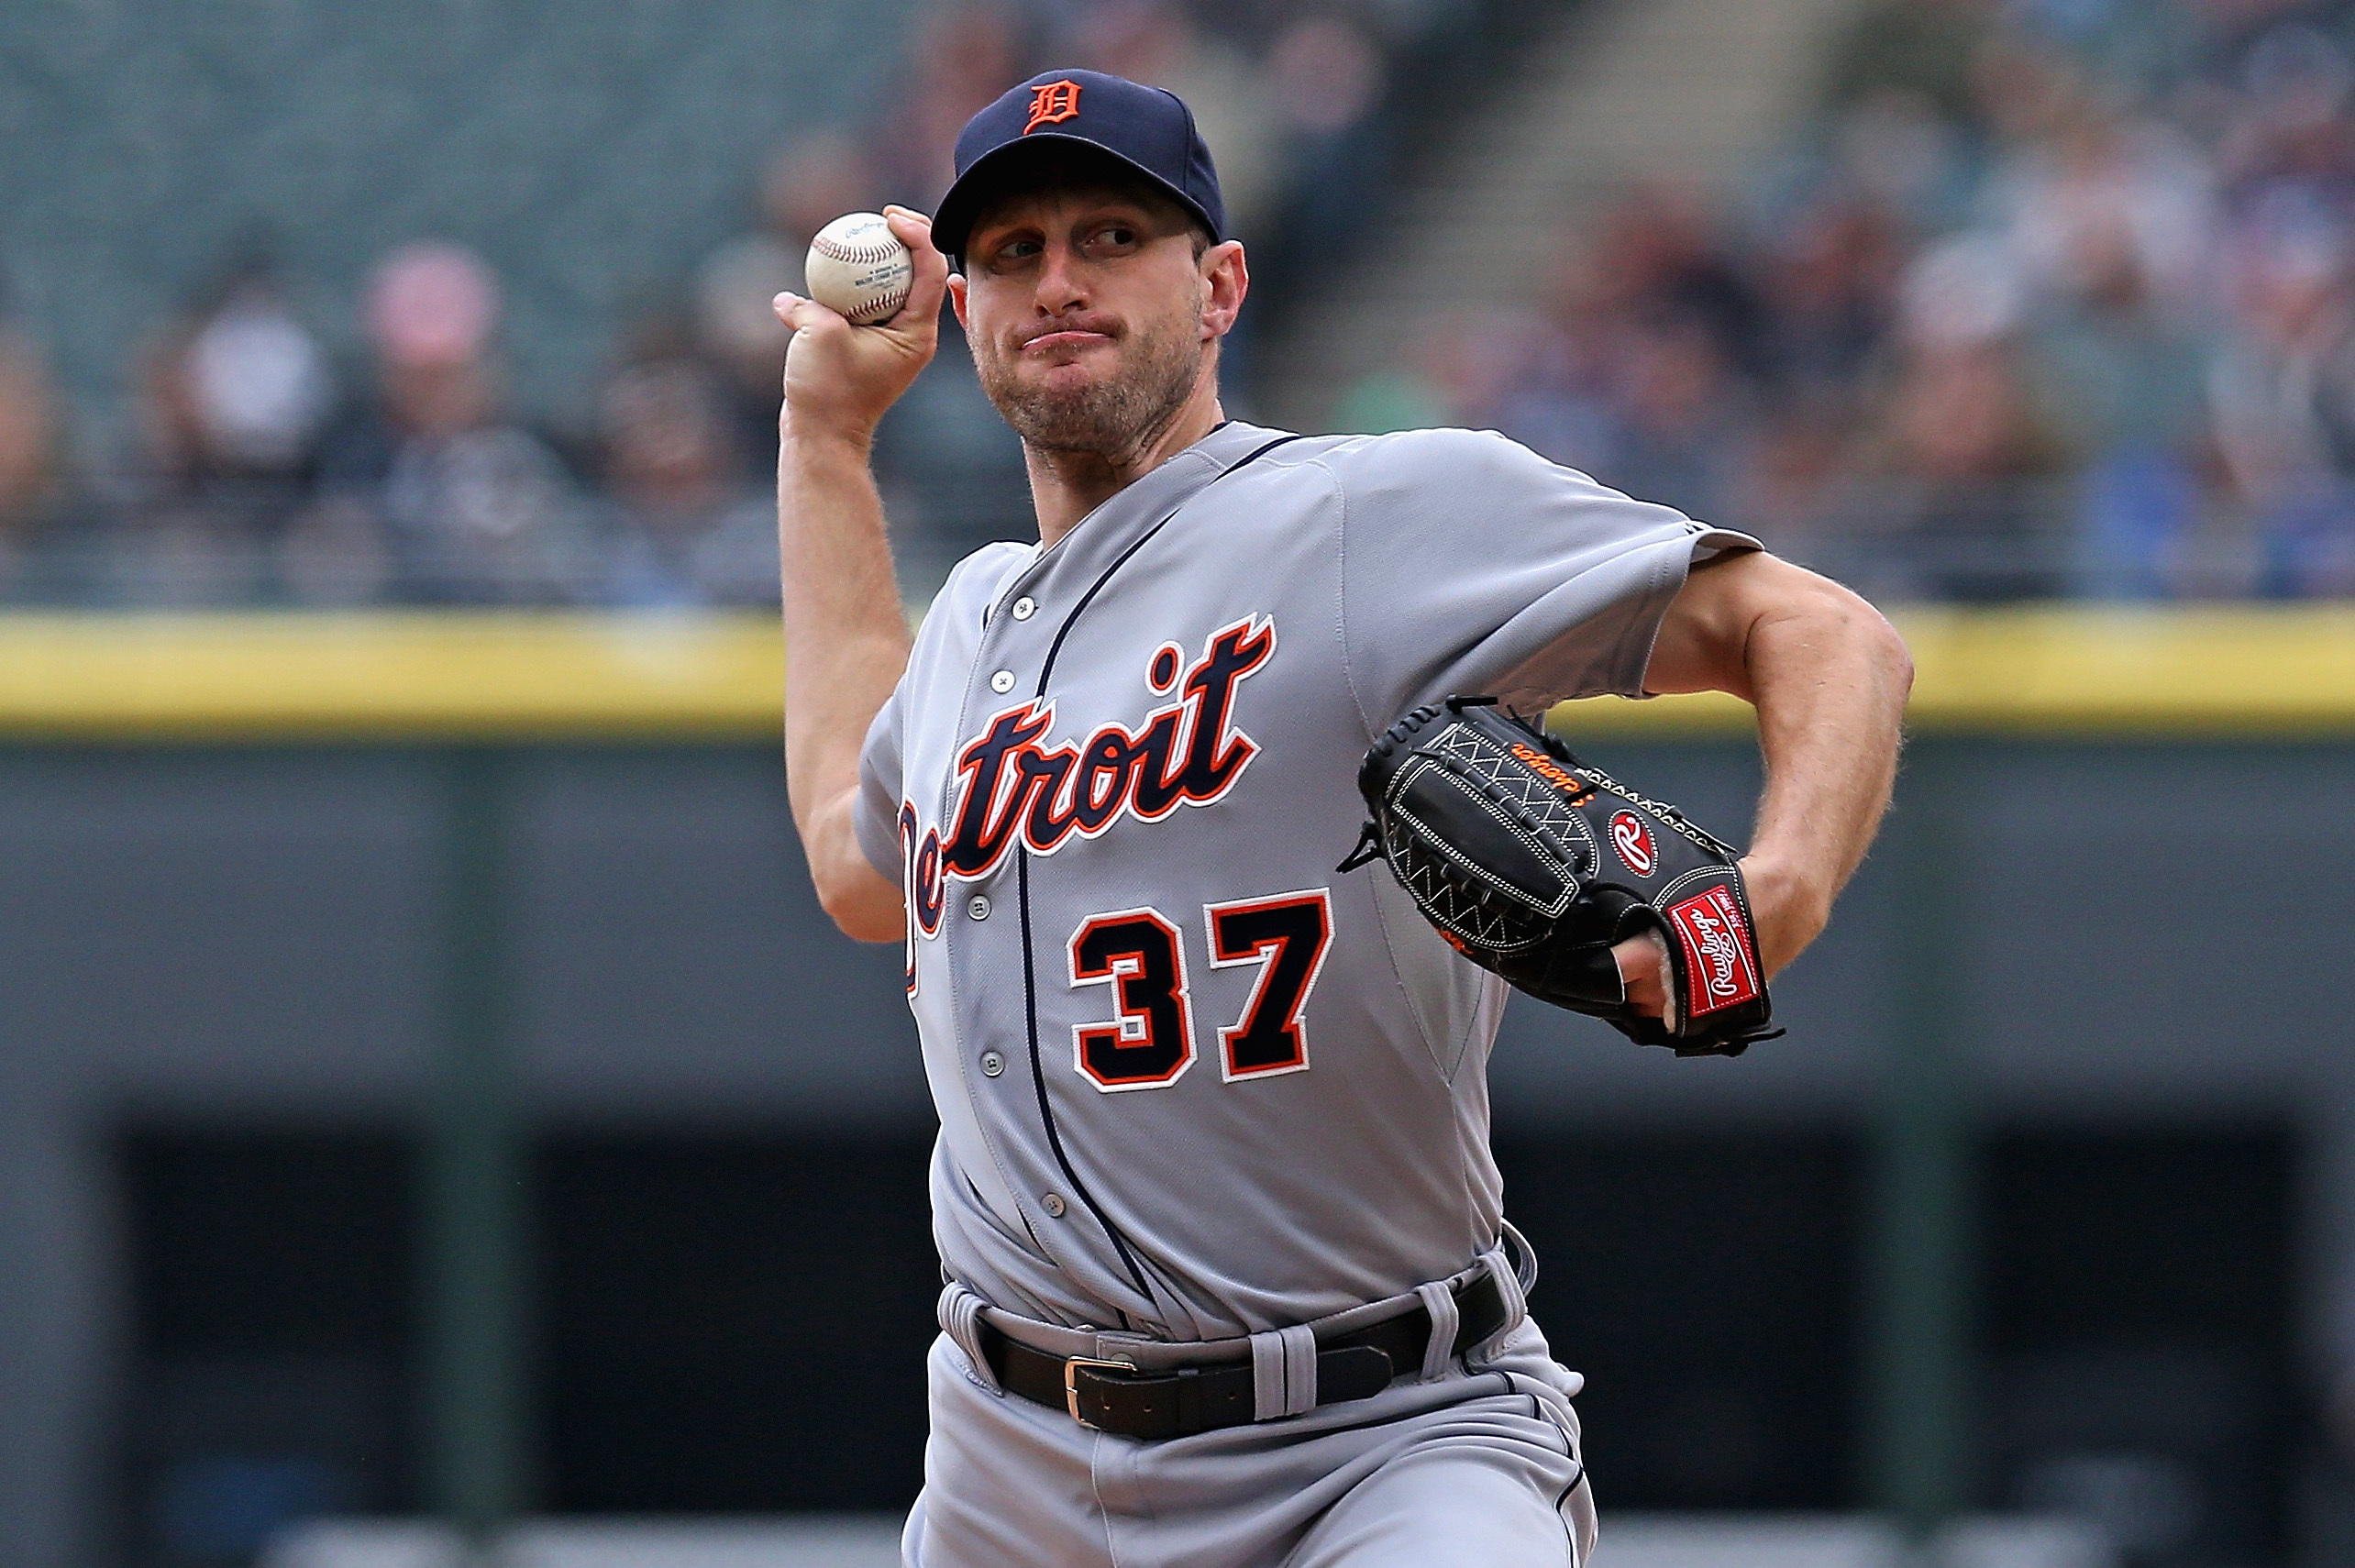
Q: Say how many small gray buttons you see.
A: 5